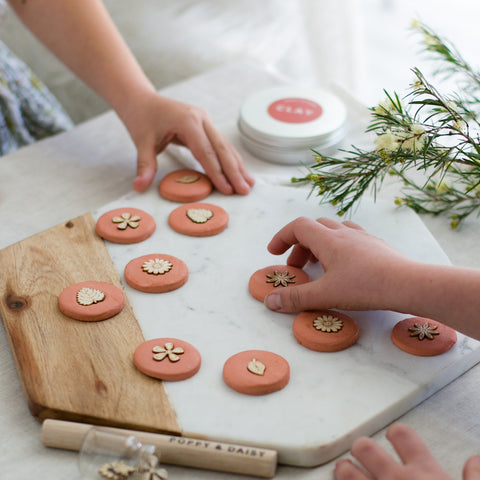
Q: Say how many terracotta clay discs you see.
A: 10